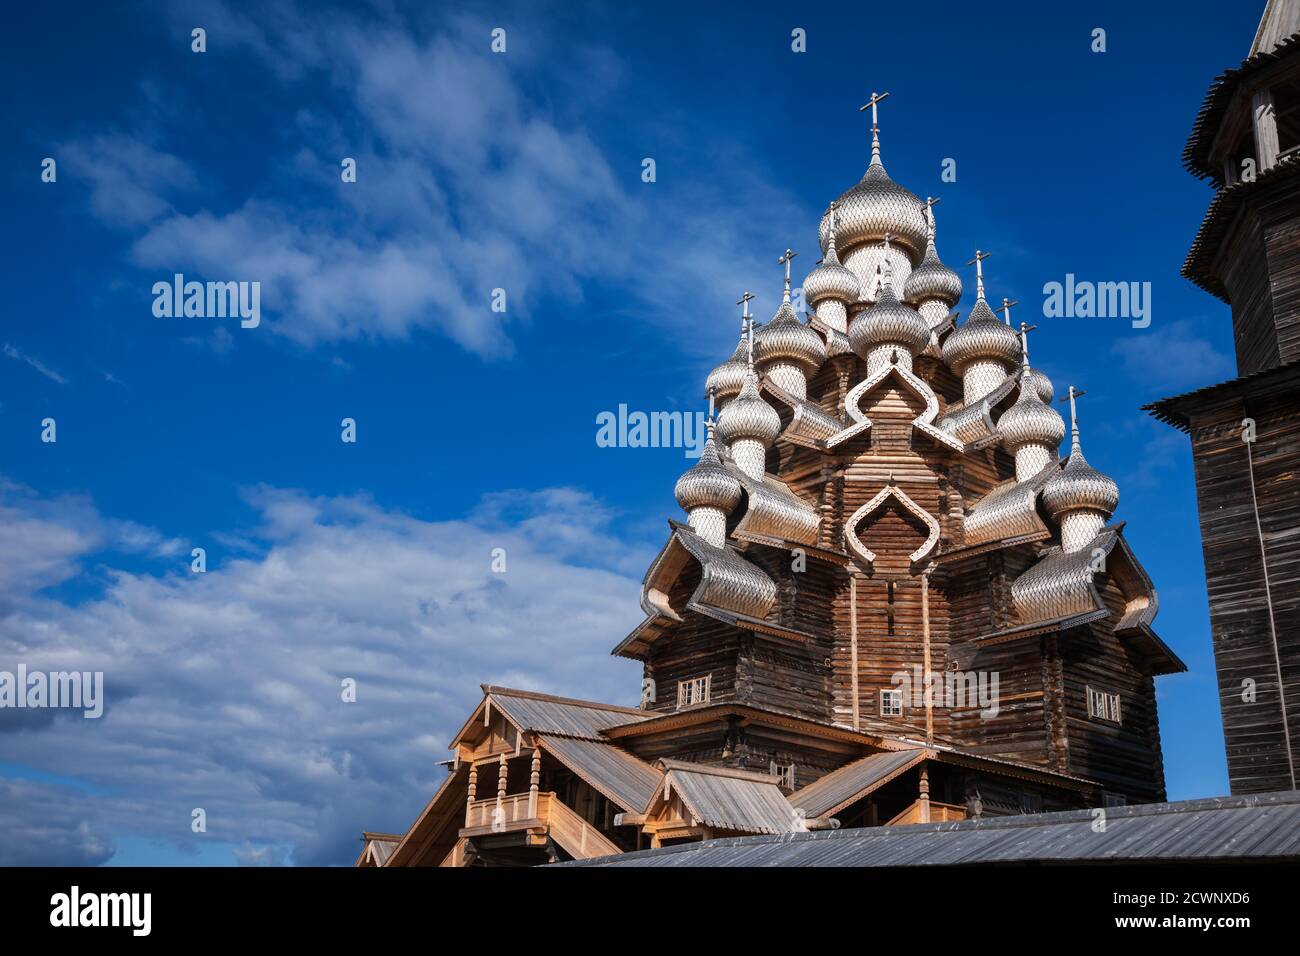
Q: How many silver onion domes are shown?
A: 12